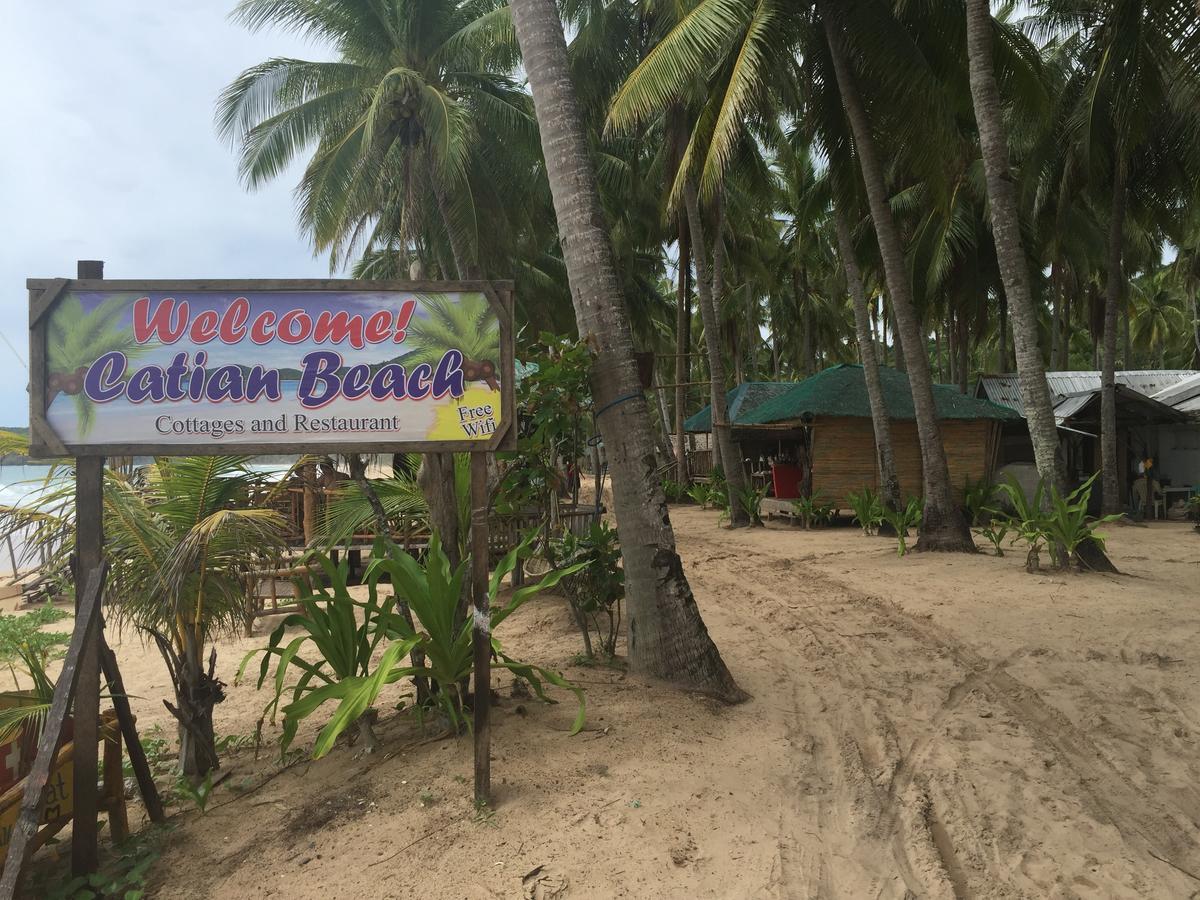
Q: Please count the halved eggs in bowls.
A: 0